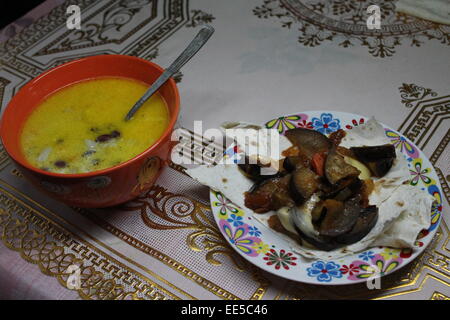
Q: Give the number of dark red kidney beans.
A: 3